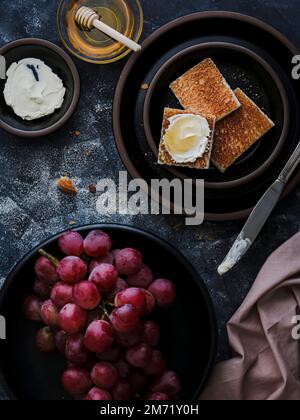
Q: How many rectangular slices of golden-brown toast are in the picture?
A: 3